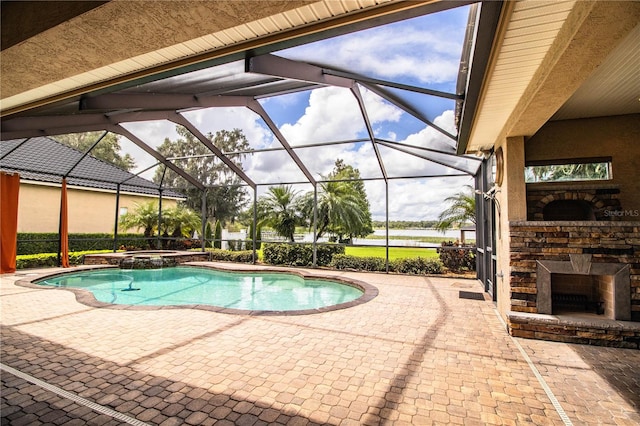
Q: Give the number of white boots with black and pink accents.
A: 0